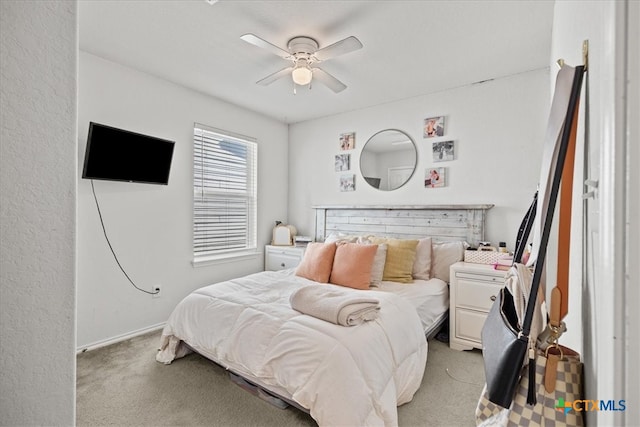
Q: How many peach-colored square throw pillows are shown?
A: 2